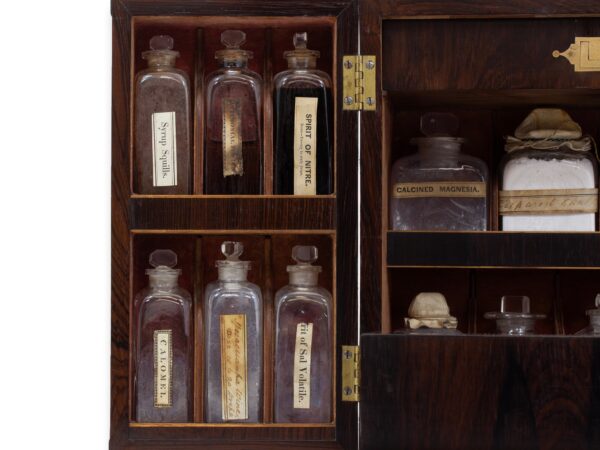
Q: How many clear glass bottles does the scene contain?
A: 11